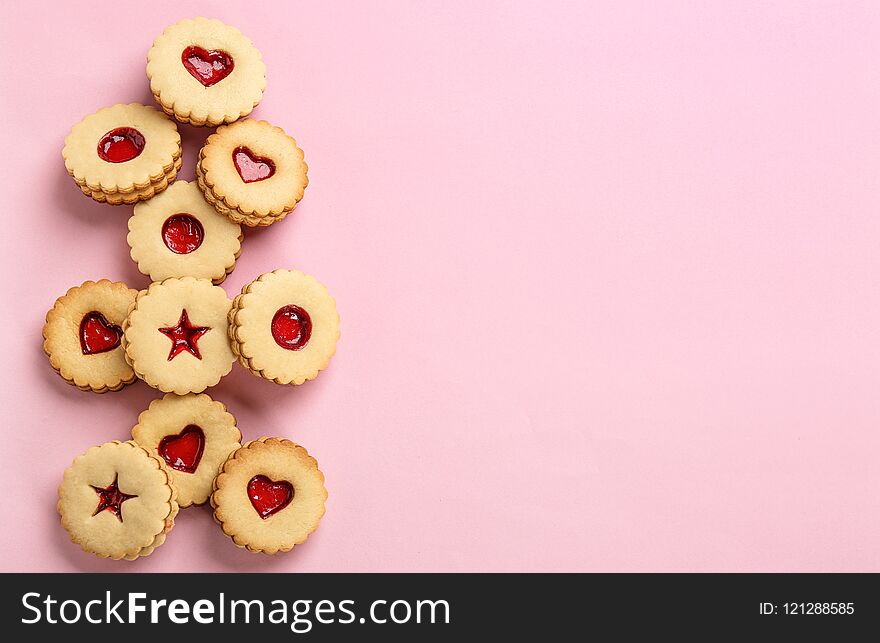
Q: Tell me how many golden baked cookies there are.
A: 10